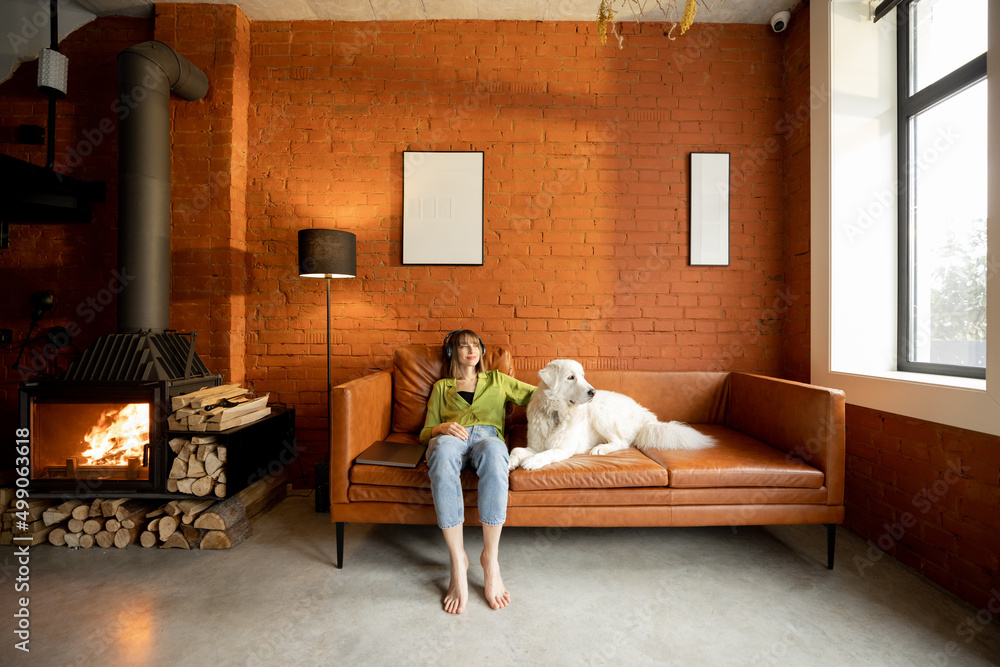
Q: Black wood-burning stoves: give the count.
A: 1